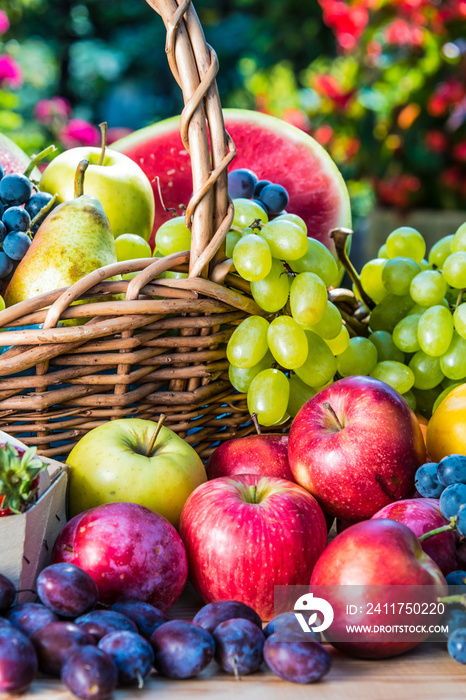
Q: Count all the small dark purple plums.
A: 14